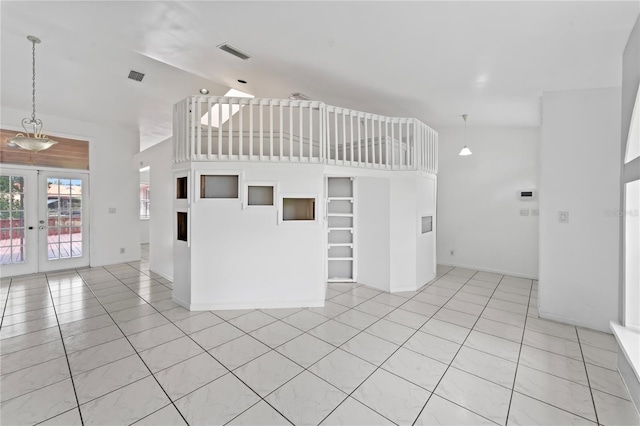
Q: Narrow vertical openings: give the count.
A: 2